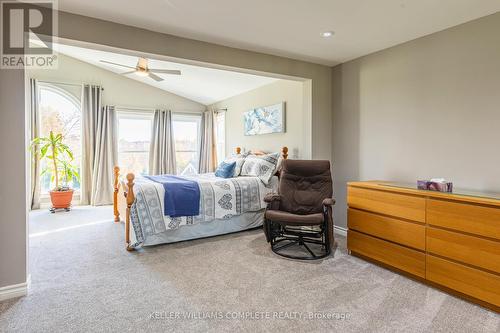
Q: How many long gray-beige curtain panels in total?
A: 5